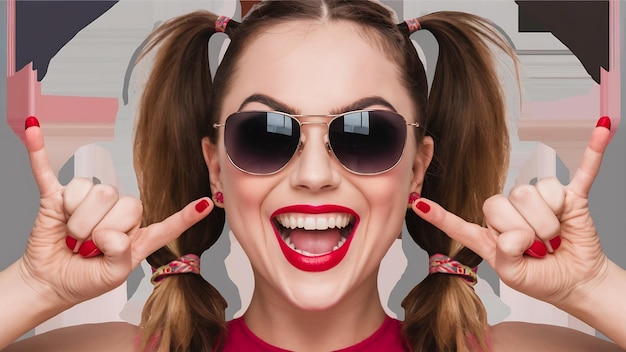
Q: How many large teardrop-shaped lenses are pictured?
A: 2